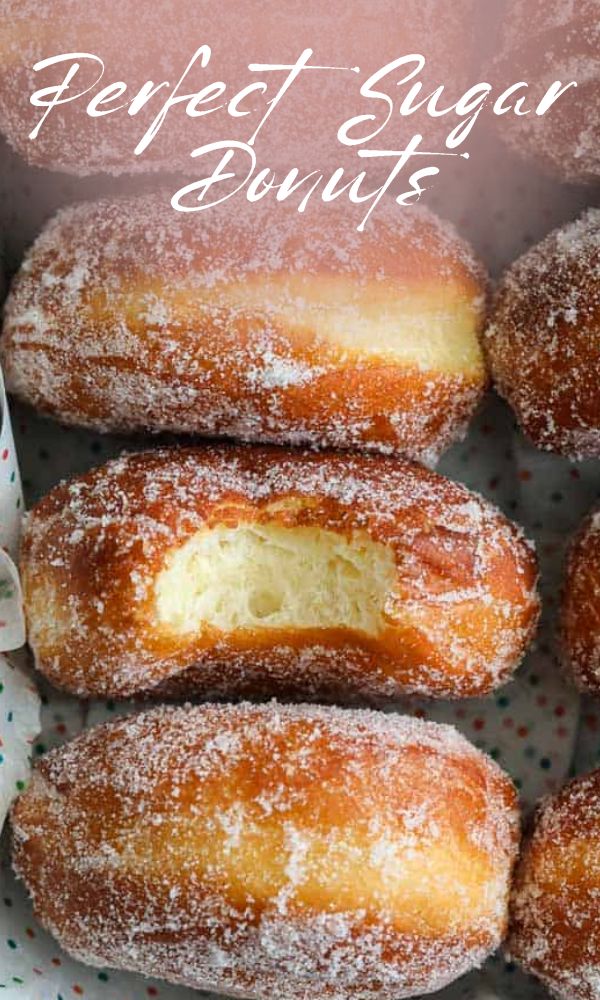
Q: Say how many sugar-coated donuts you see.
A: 8